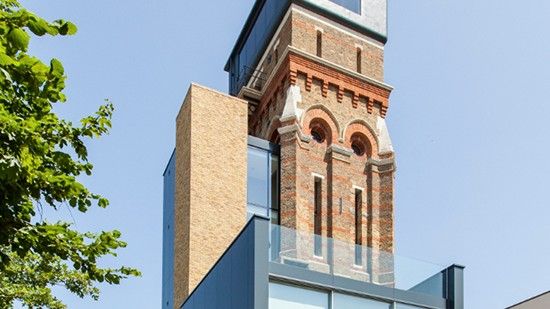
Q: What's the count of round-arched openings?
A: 2